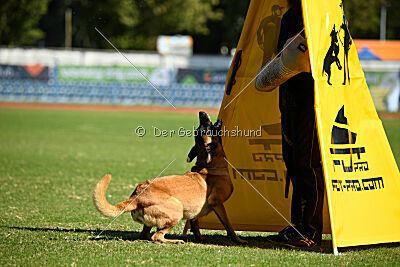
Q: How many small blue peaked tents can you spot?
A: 1